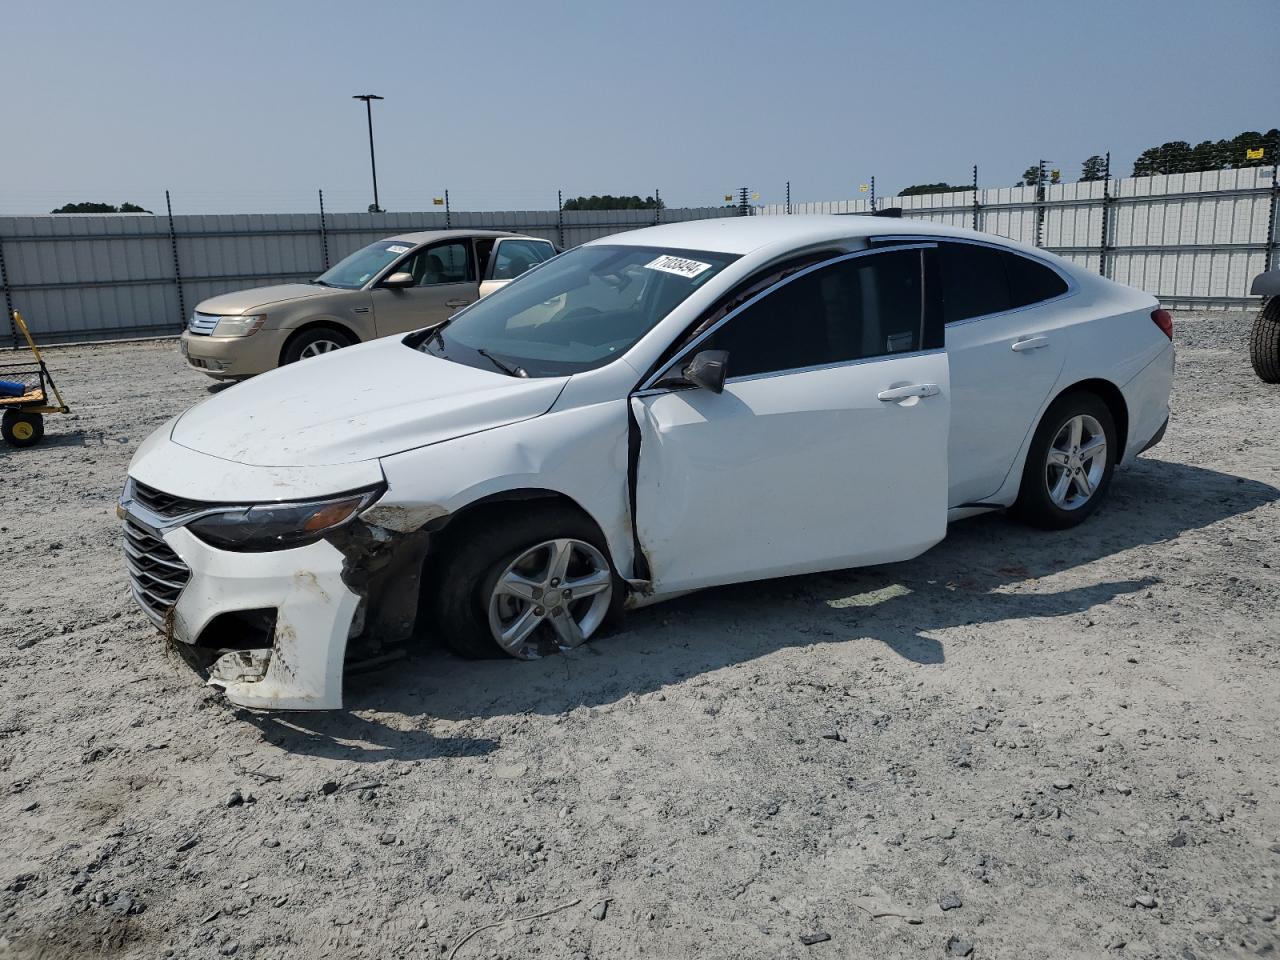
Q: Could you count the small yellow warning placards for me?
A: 6